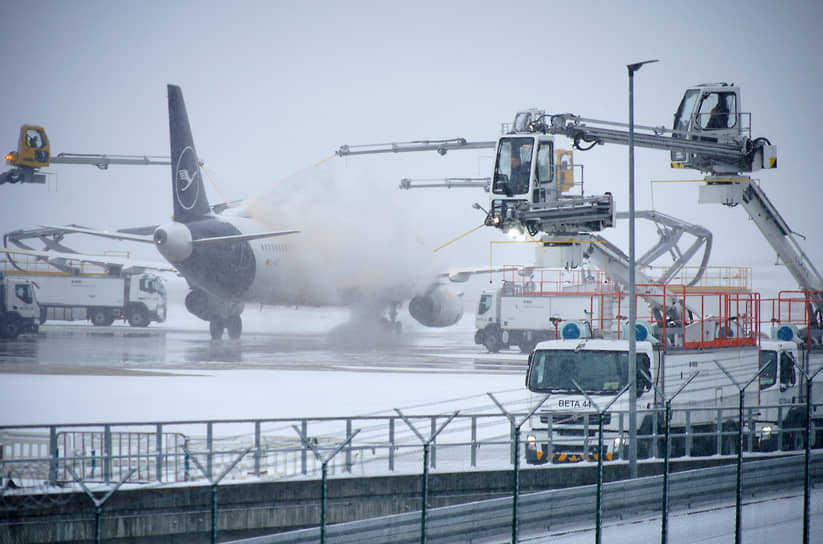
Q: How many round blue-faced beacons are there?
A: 4